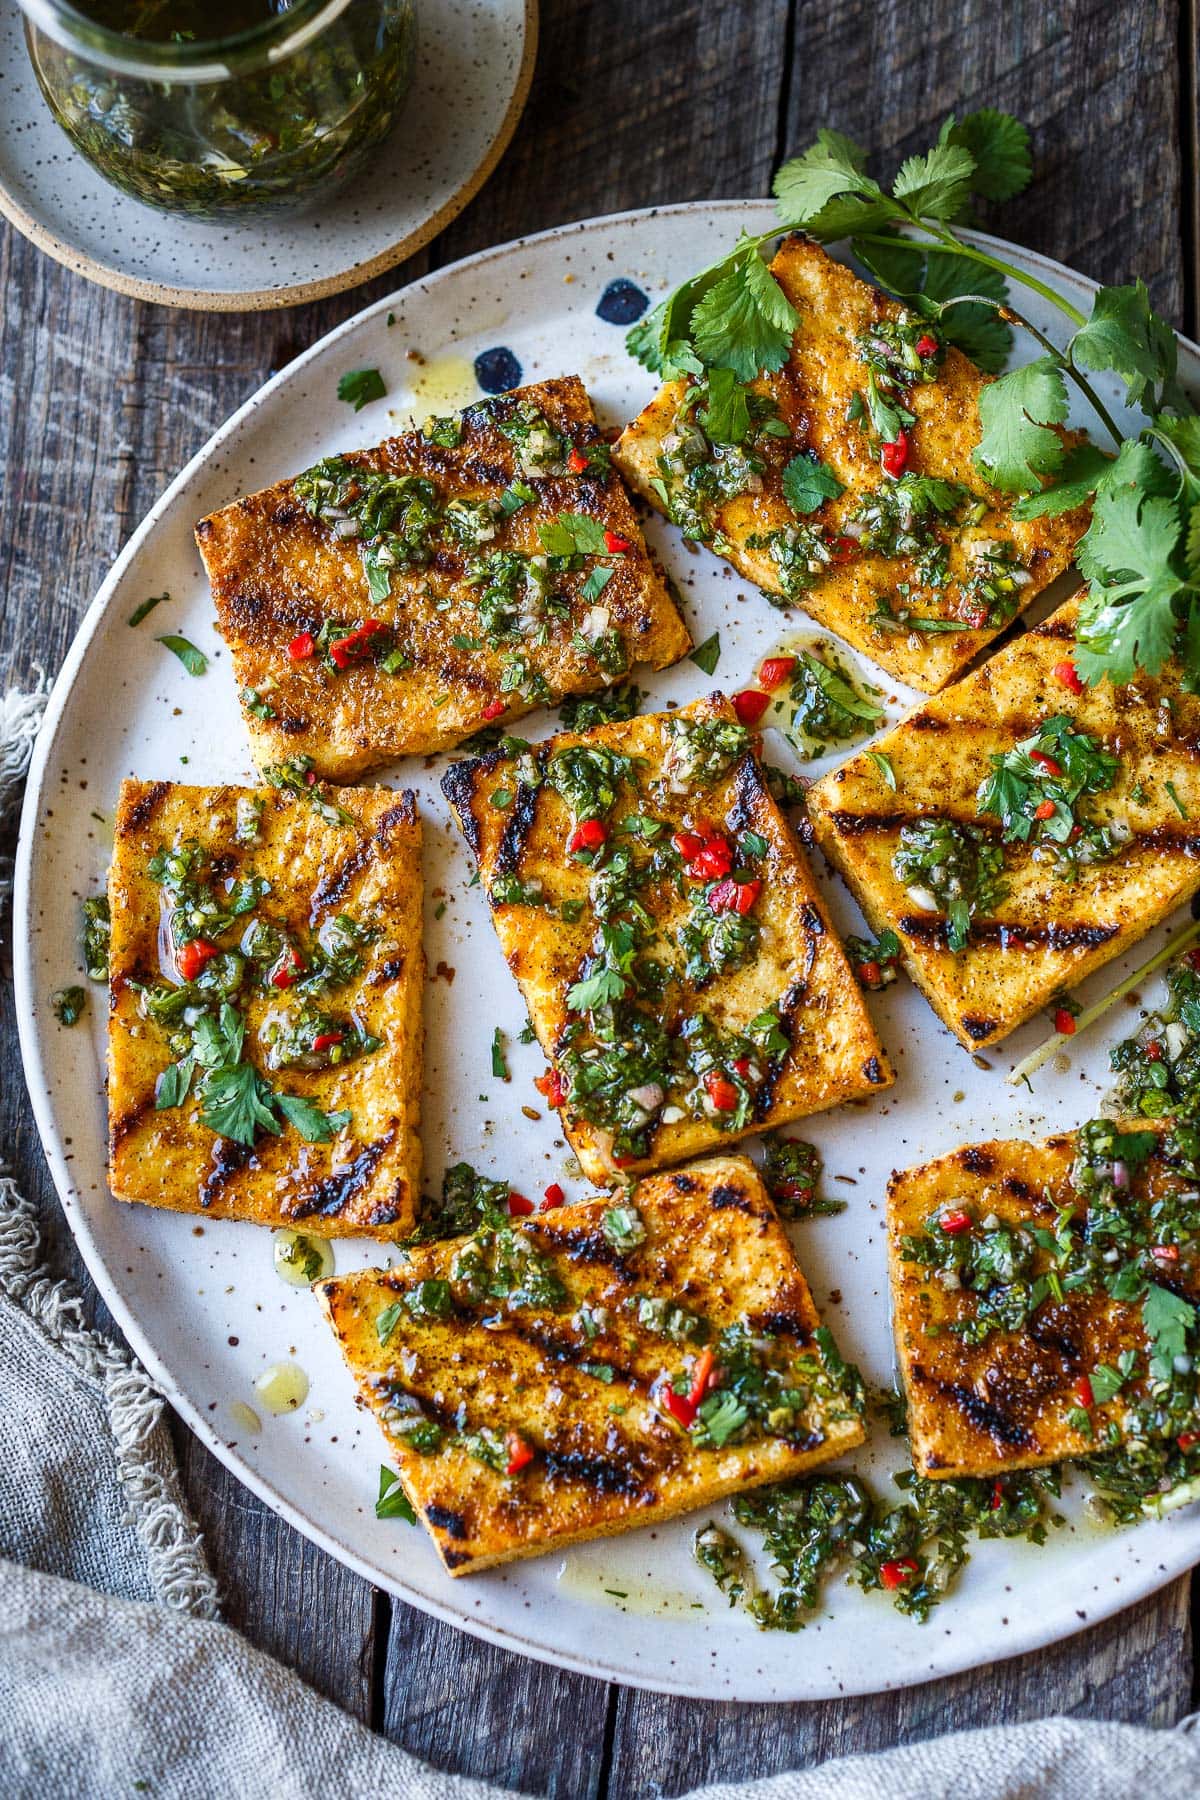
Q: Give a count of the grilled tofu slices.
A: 7